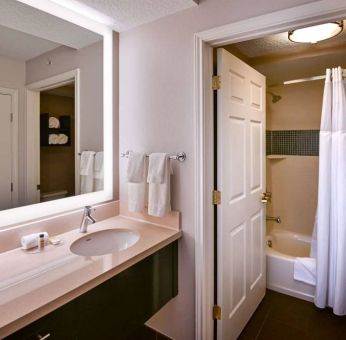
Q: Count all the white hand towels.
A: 2